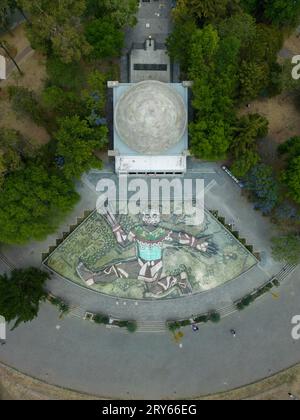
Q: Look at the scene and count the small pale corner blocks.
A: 4